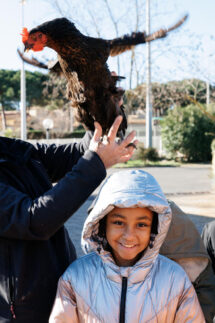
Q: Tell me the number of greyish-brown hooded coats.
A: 1